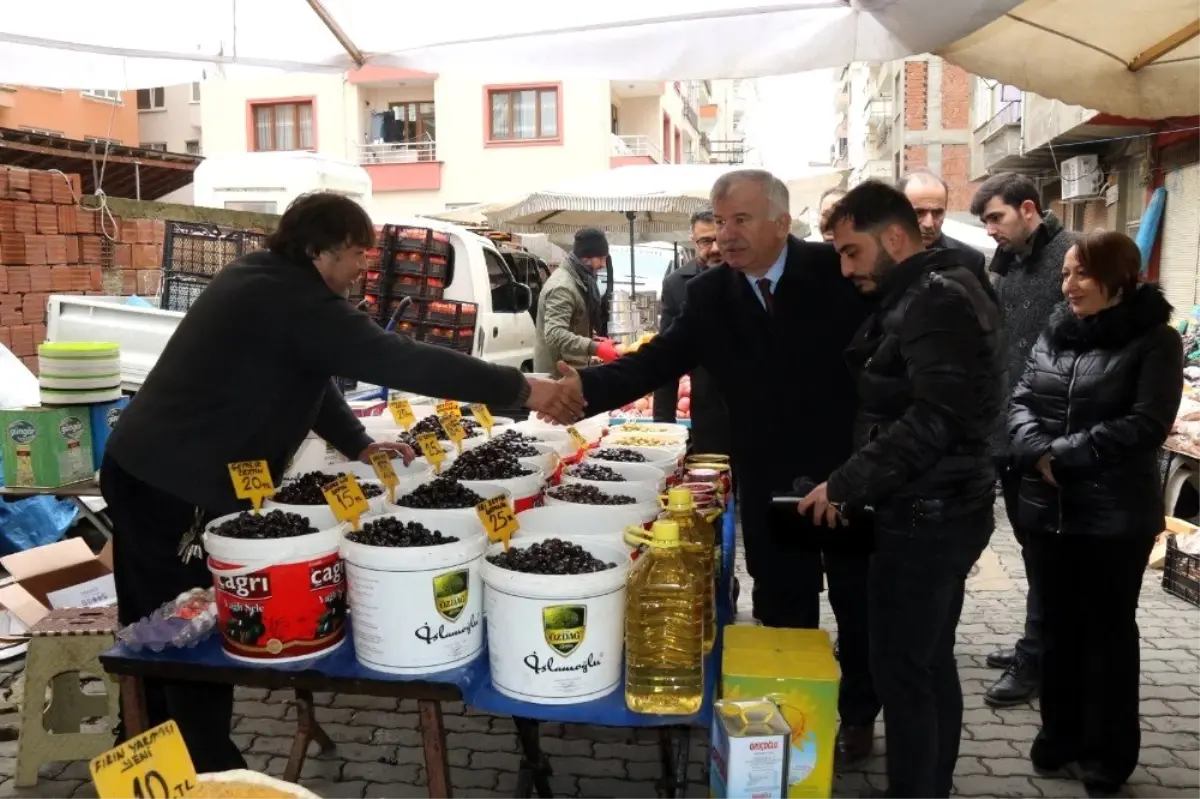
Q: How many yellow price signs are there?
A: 11